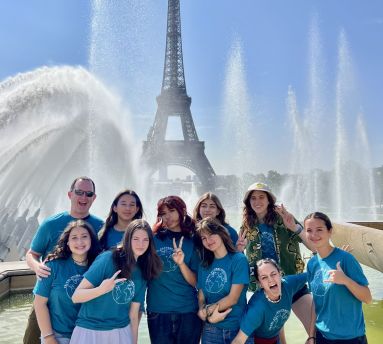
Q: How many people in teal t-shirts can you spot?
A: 10